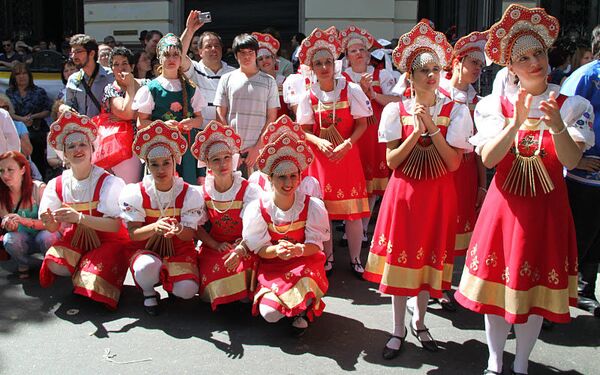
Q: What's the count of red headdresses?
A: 11